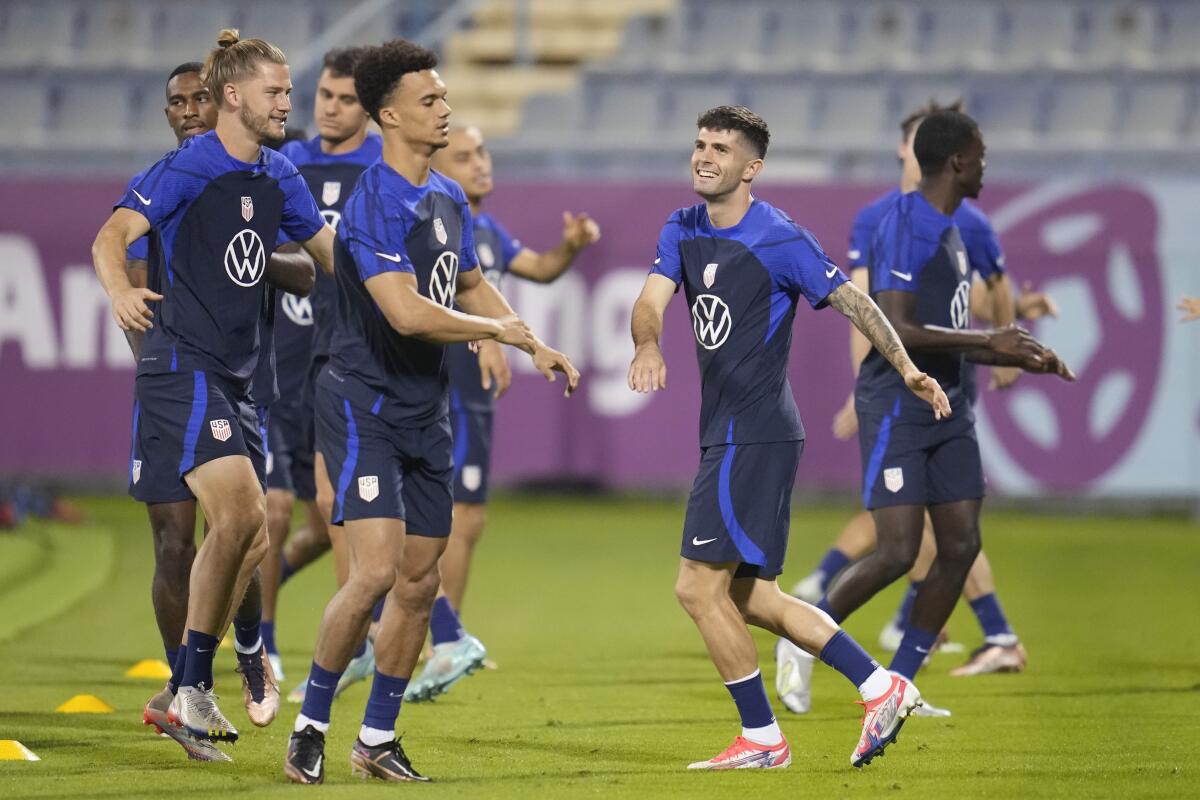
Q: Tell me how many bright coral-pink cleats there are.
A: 2